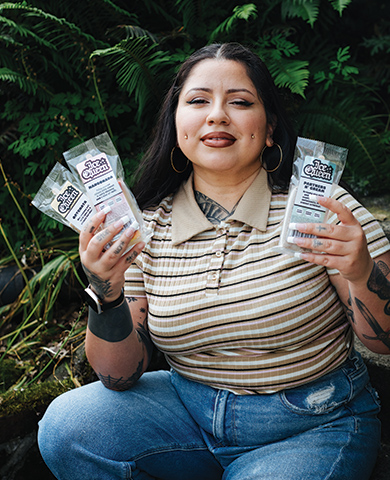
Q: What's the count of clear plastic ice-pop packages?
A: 3